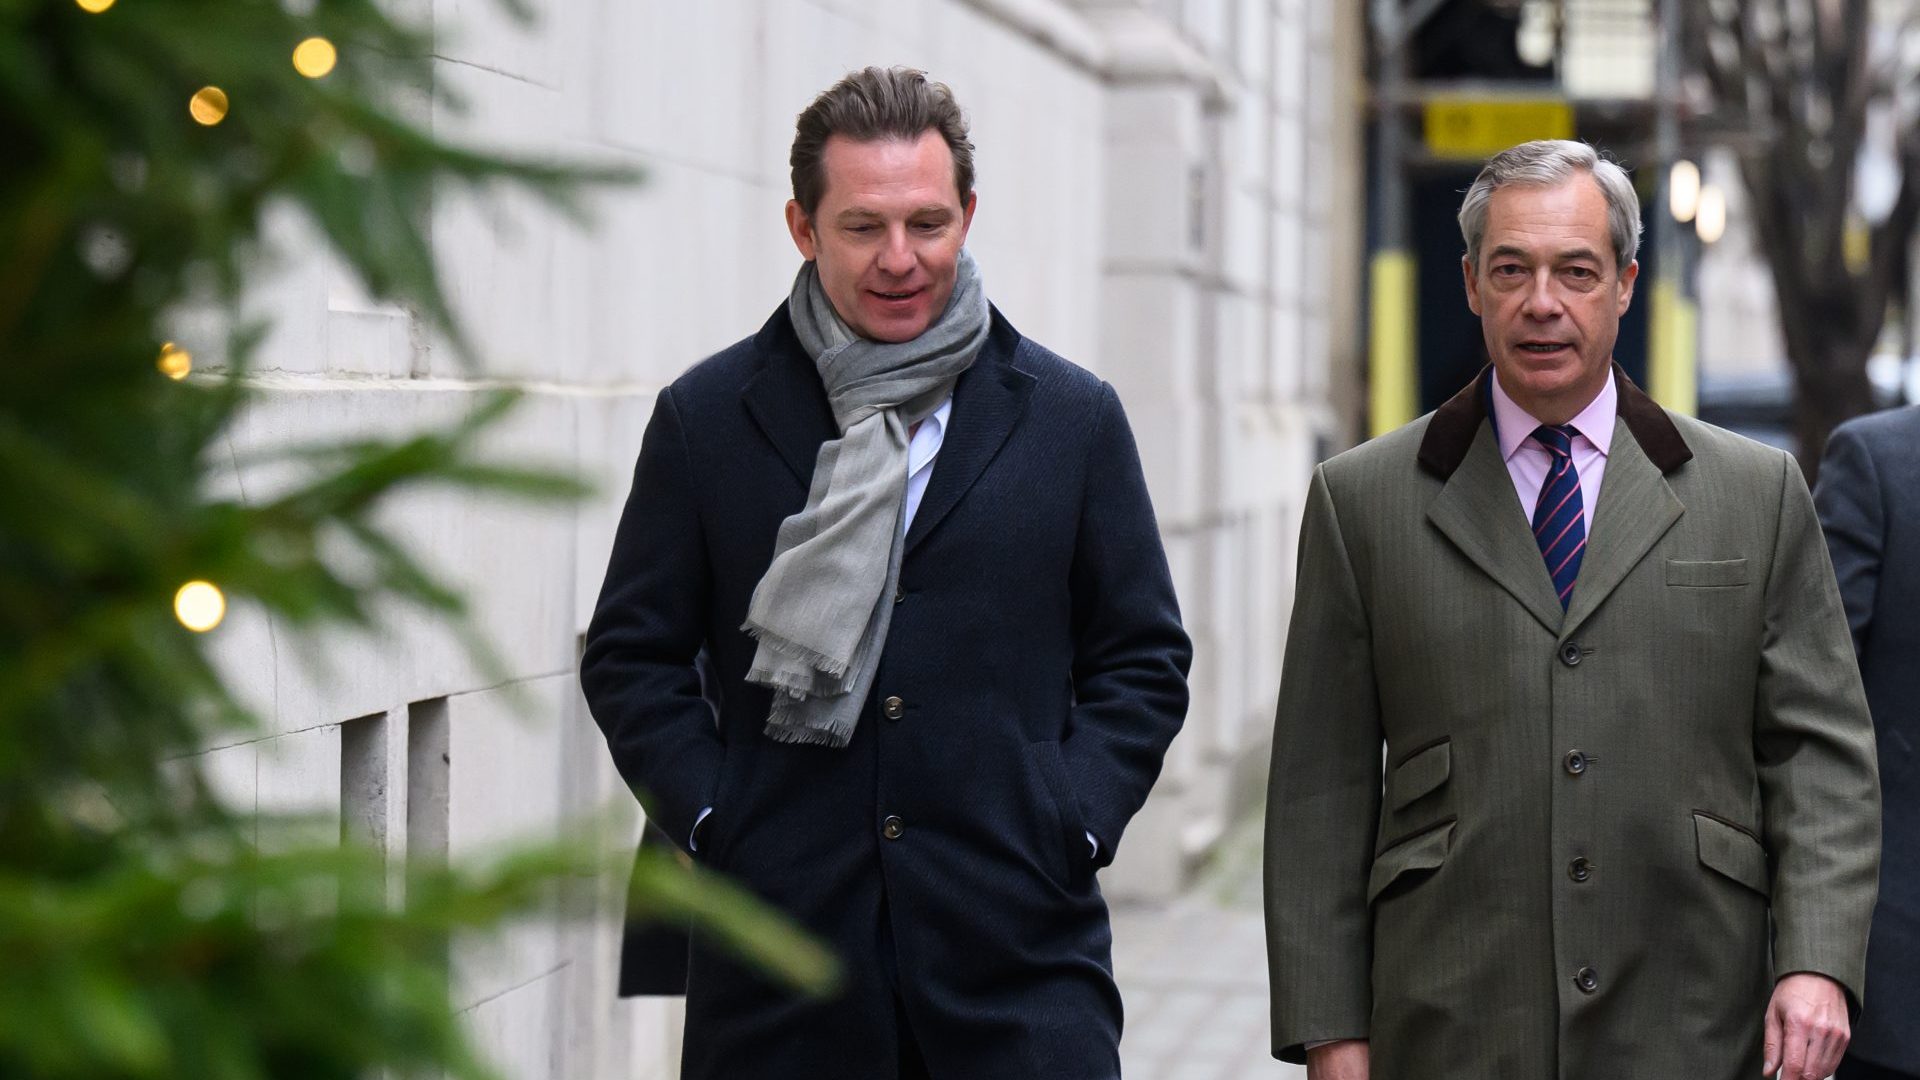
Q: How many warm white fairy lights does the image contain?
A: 5